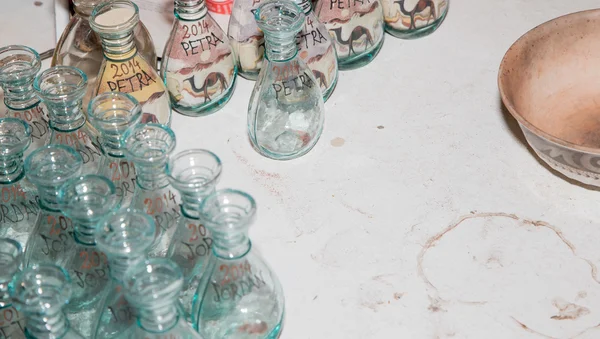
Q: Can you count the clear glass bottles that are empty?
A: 14